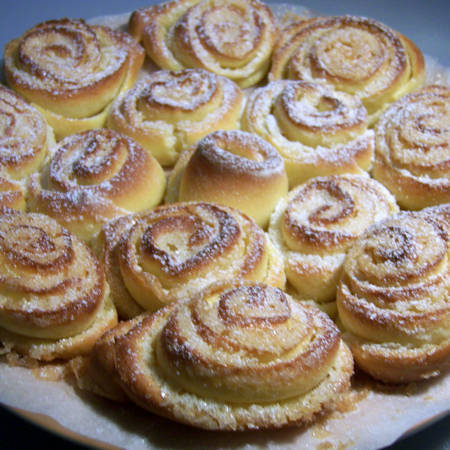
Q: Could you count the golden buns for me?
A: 14